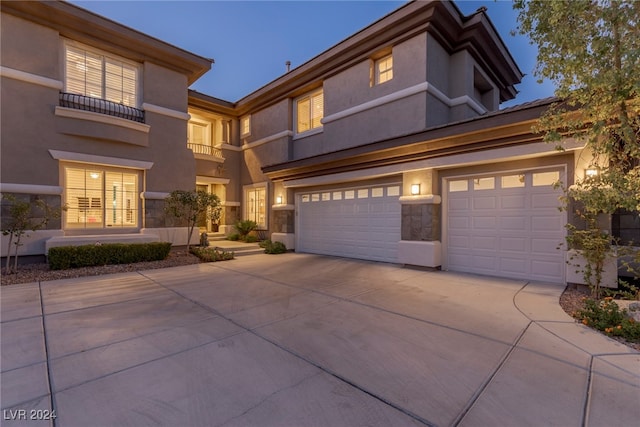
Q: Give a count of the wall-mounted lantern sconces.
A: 3